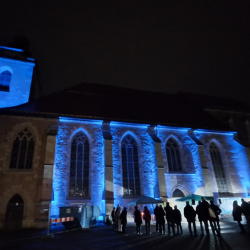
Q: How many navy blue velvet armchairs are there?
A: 0